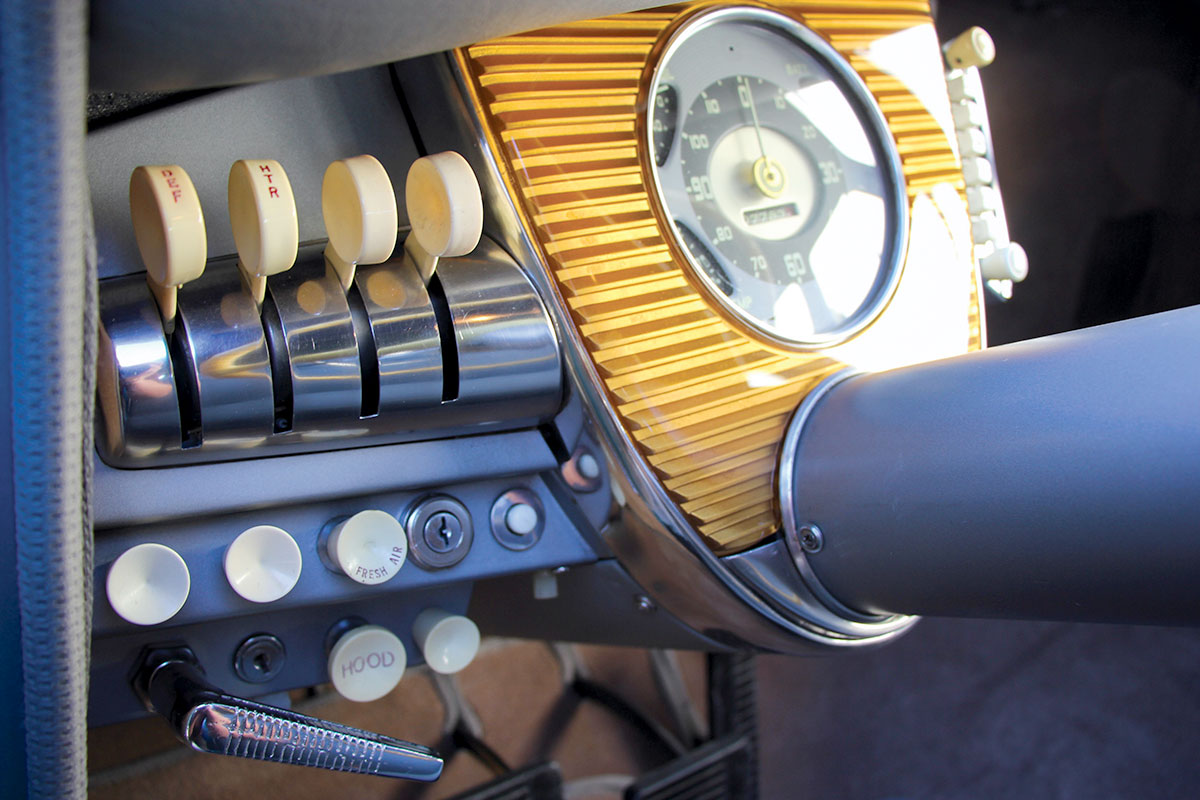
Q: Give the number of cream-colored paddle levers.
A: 4